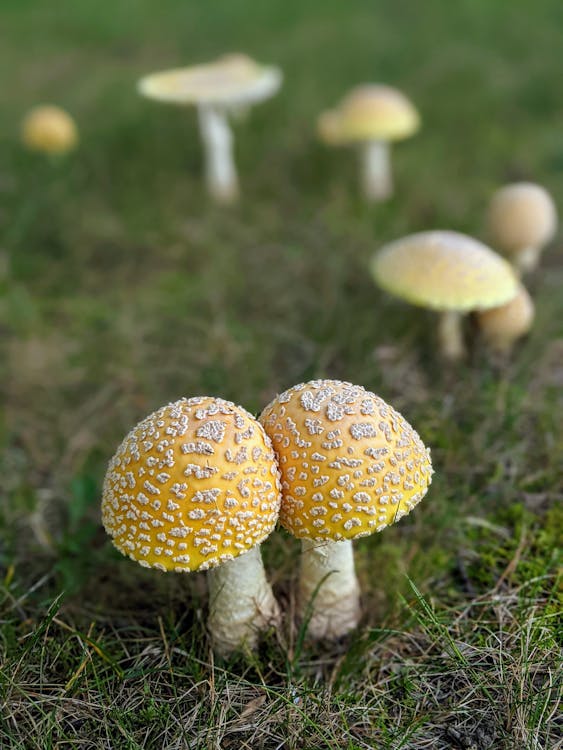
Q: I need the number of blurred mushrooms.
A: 6